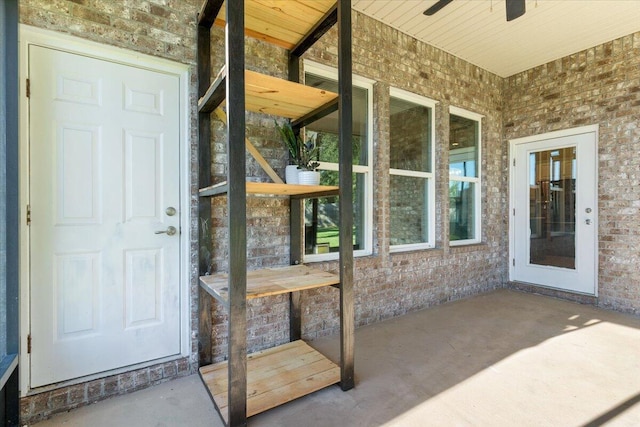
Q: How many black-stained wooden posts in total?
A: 4